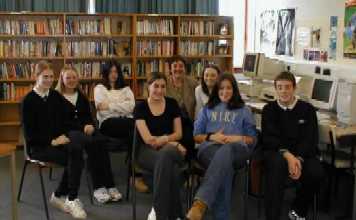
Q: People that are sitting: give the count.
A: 8